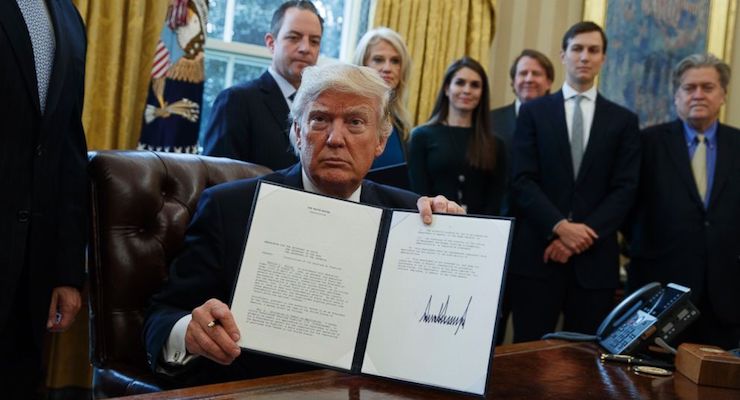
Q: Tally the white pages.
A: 2